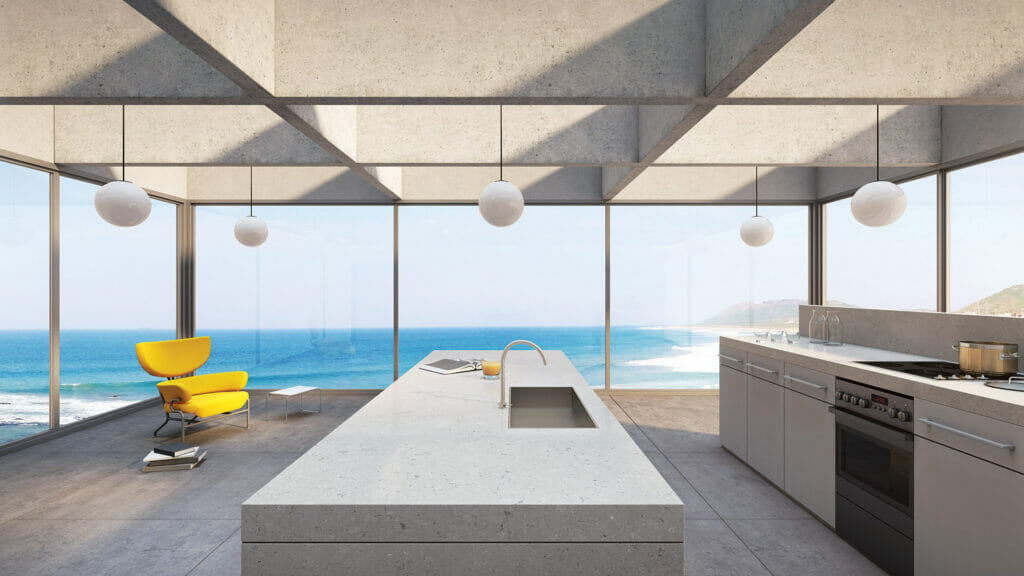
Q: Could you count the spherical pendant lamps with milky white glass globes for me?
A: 5